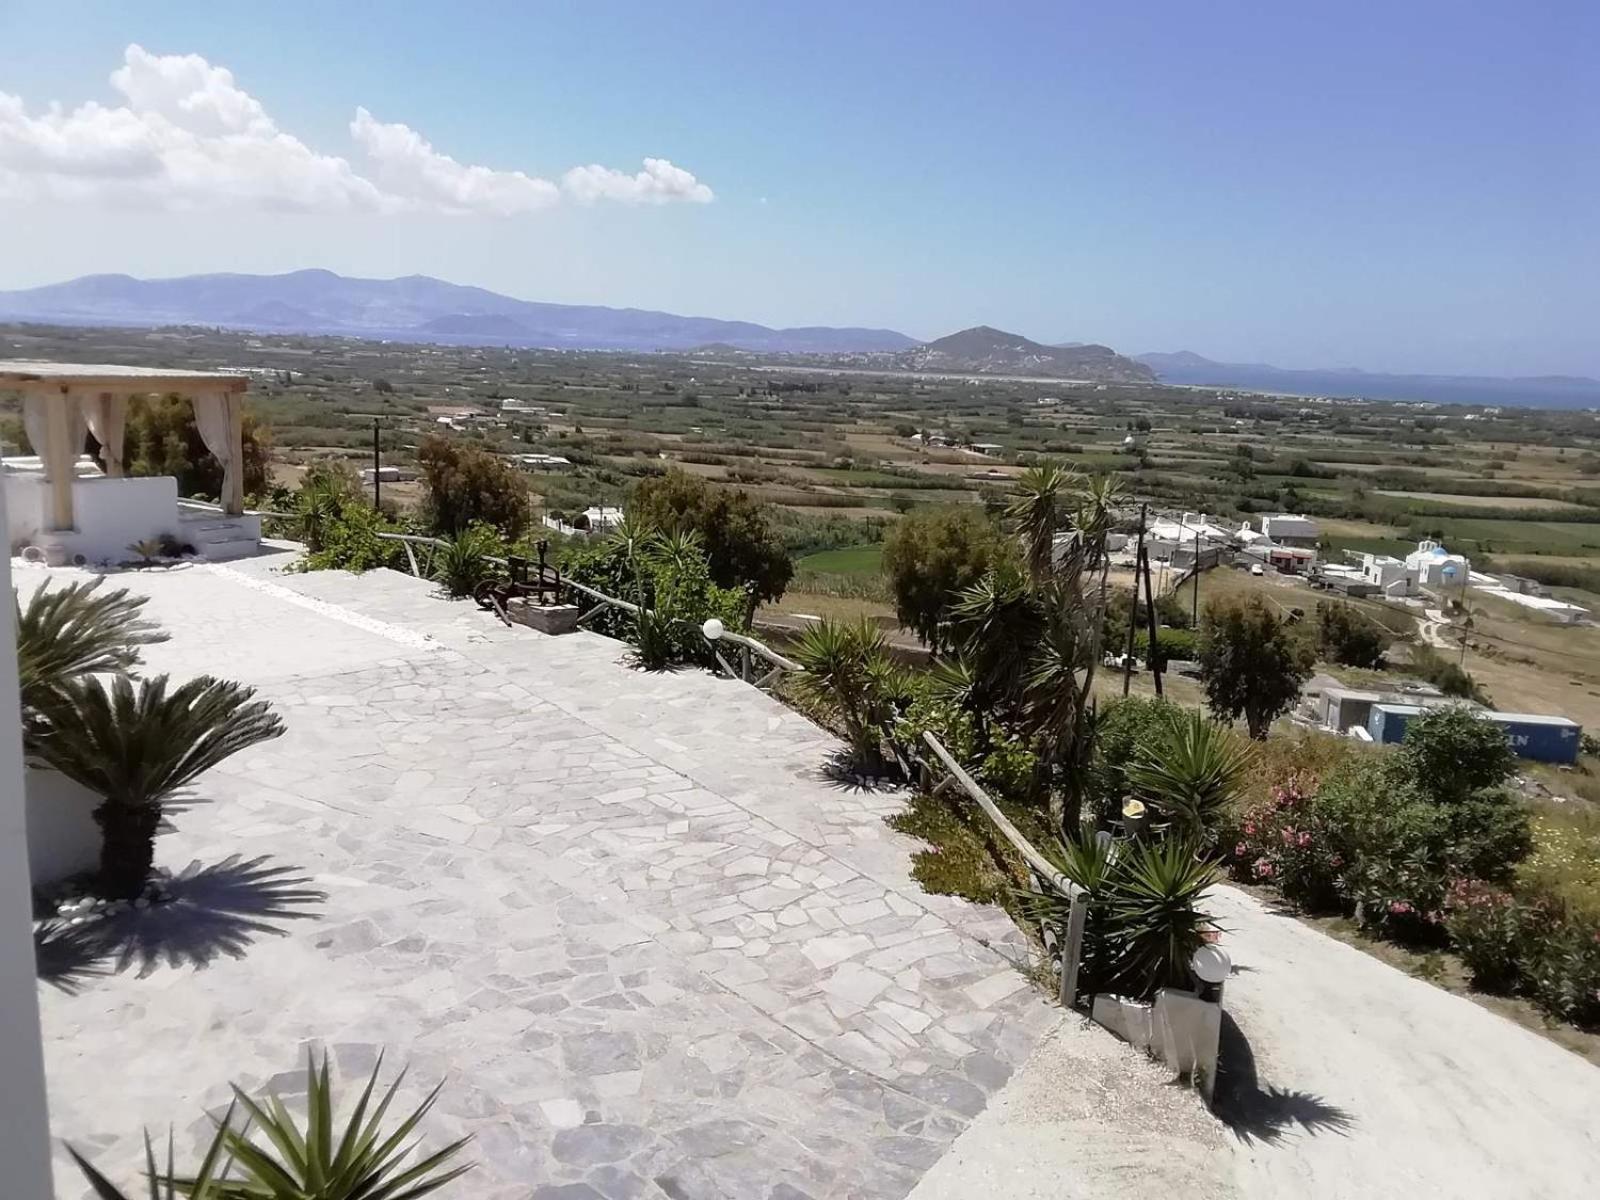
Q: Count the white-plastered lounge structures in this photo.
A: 1